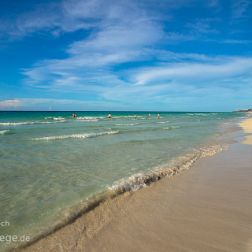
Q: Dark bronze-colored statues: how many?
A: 0